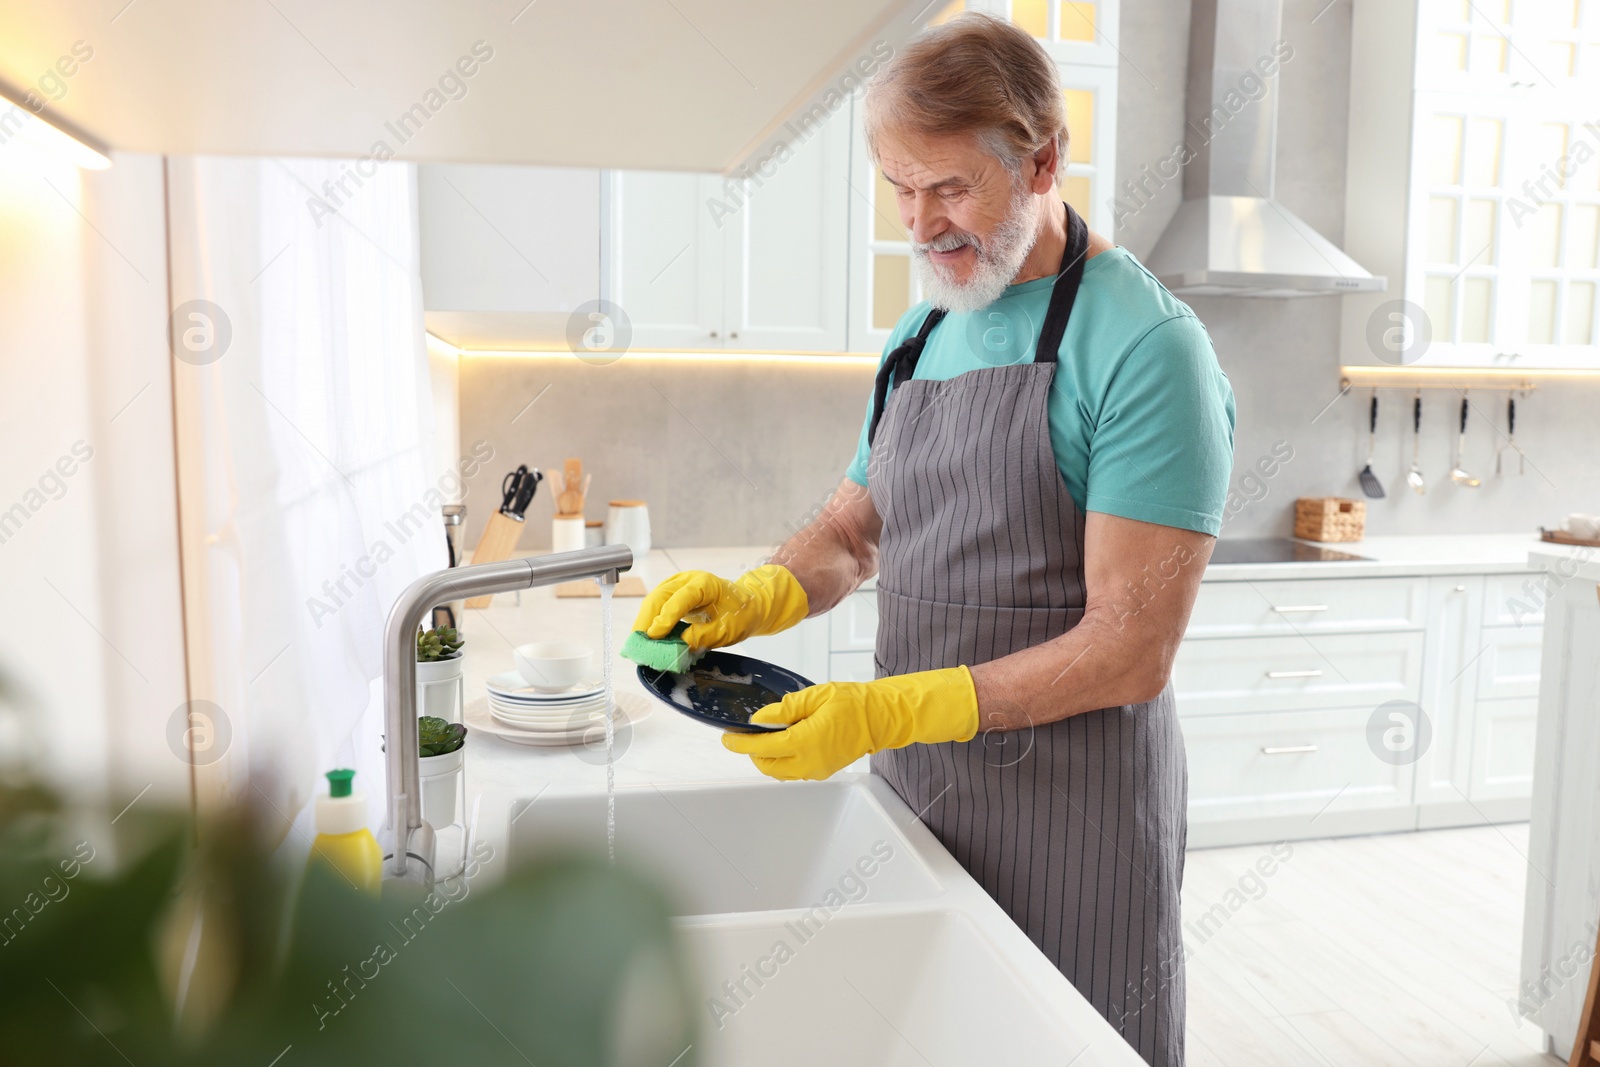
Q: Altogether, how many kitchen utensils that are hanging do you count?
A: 4